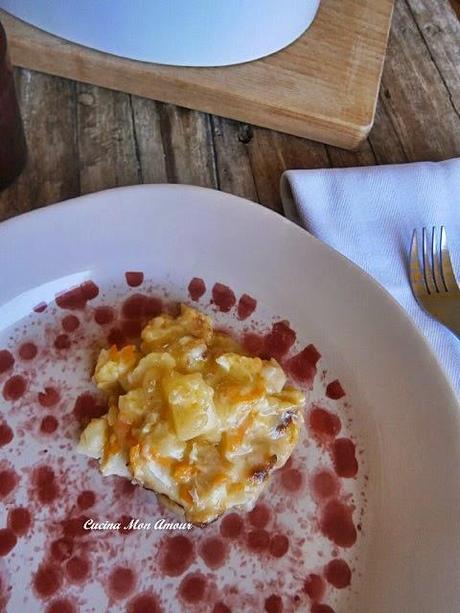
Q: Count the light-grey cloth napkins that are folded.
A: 1